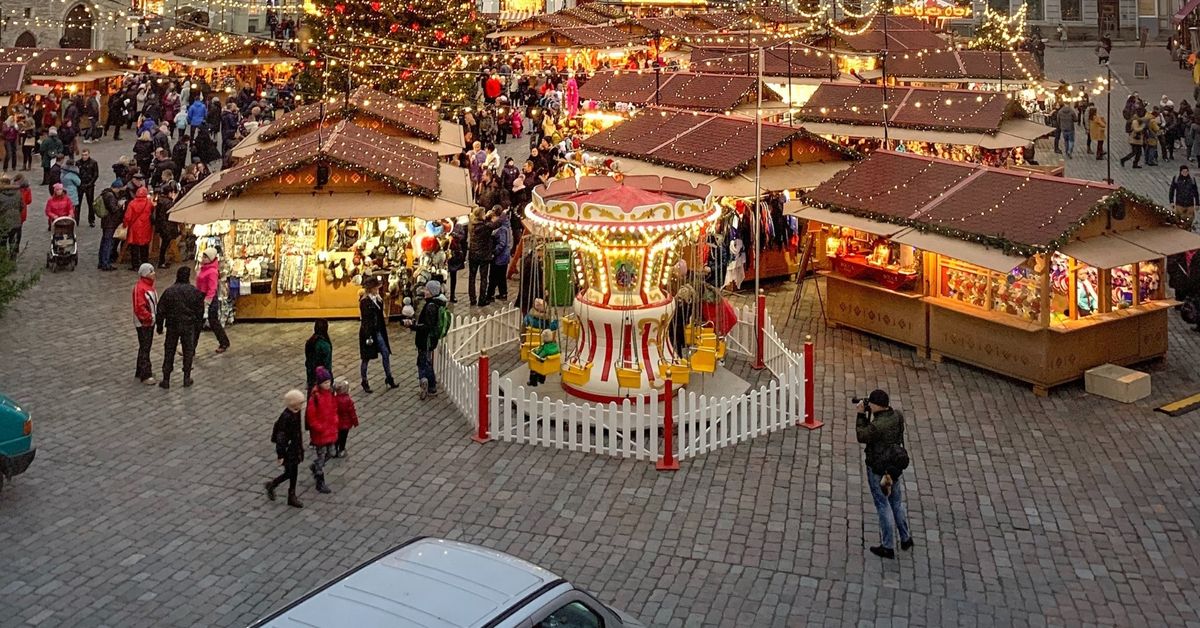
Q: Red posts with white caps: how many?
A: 4